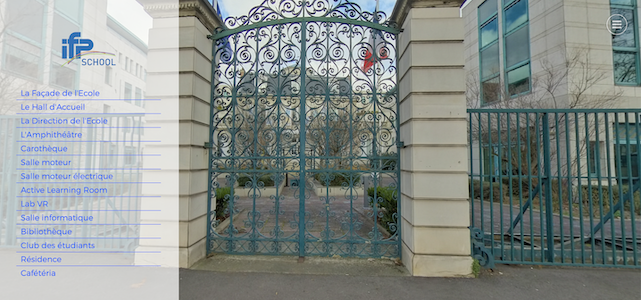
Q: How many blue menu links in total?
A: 14